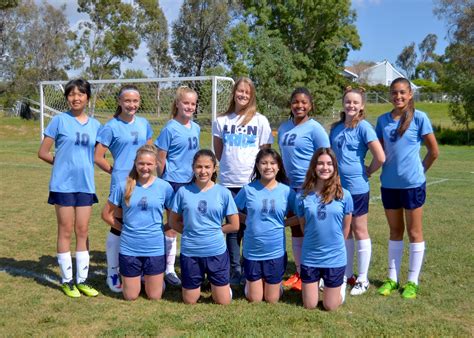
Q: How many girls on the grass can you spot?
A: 11